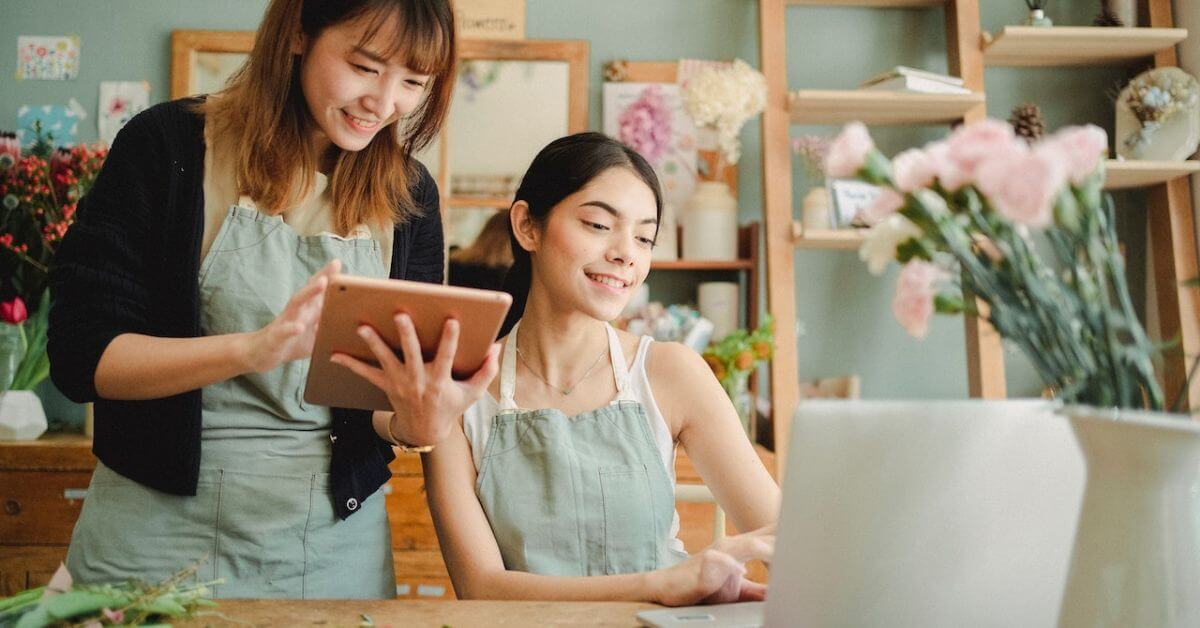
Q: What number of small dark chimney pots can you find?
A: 0